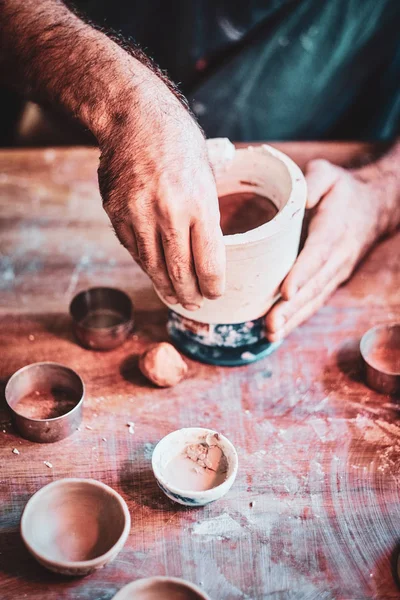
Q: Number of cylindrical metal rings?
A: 3